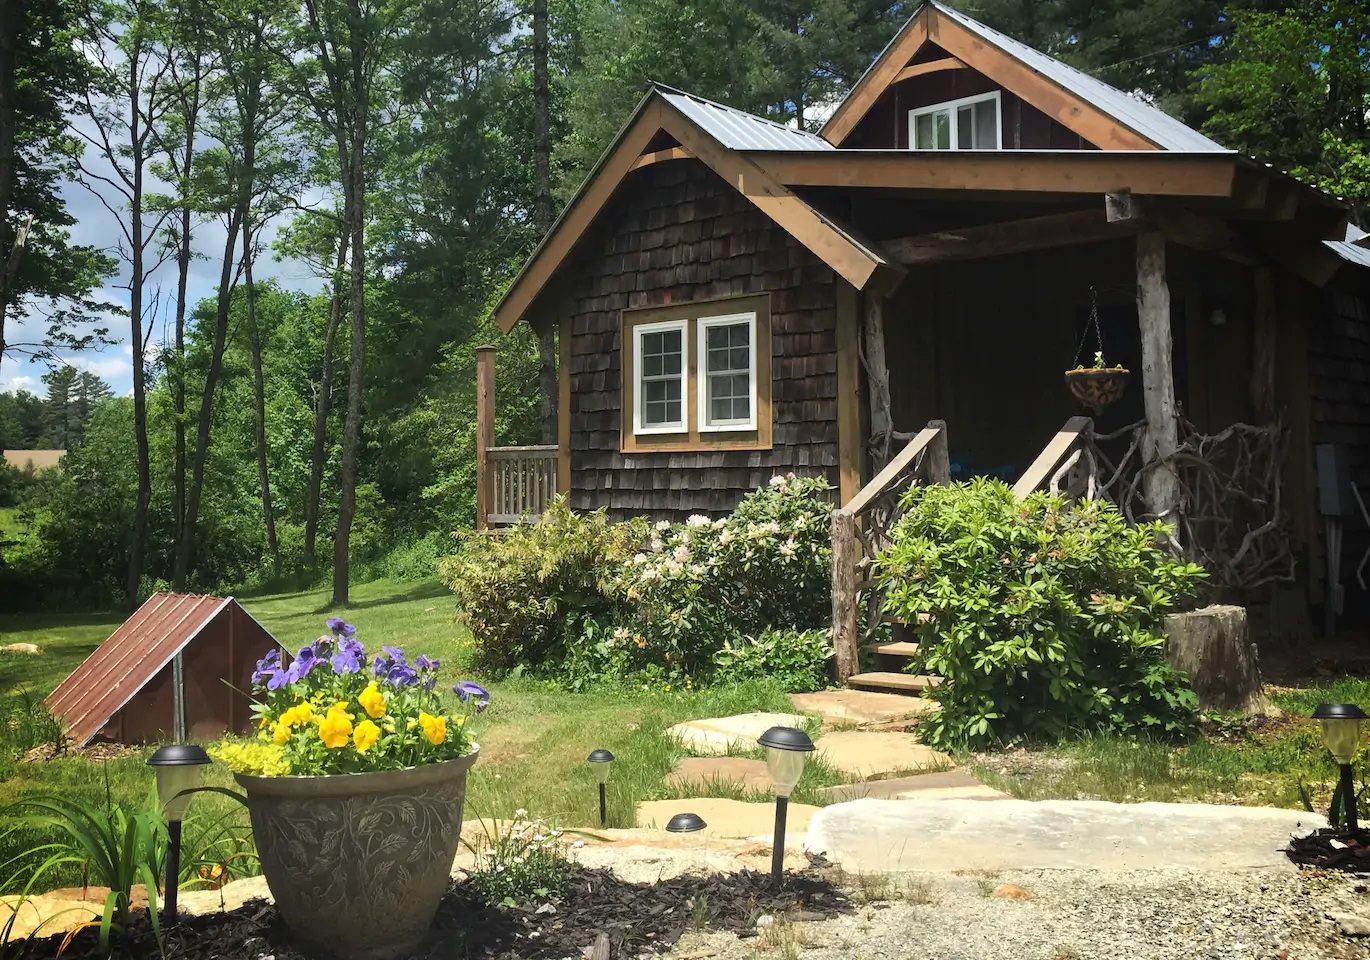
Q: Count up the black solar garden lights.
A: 5